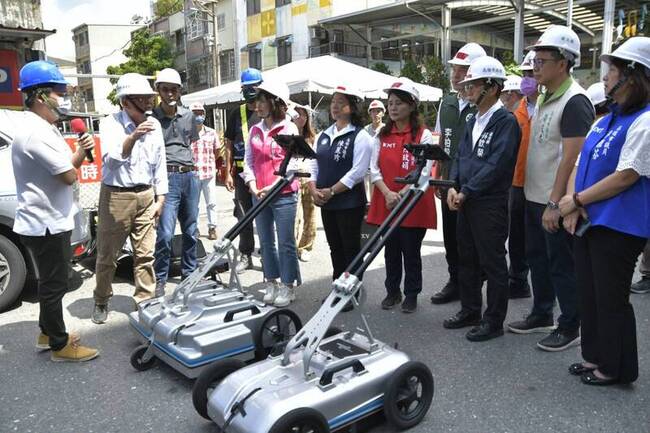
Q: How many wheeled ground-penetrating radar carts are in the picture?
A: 2